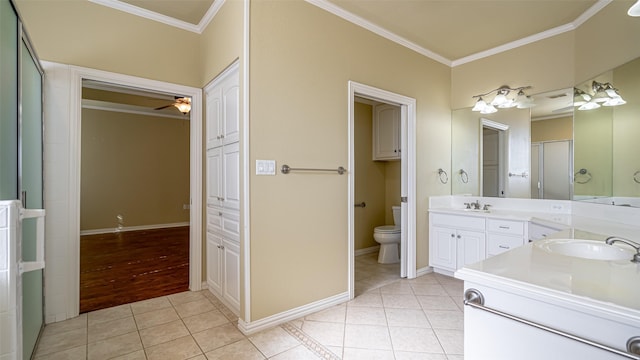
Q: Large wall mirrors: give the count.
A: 2